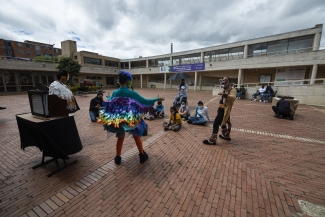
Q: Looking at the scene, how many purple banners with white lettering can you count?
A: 1